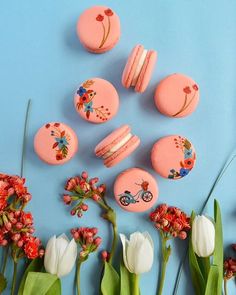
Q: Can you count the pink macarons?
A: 8